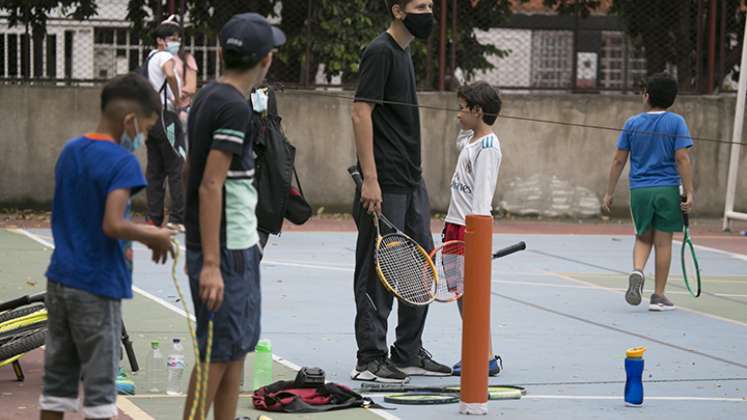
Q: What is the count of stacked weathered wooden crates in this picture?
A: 0